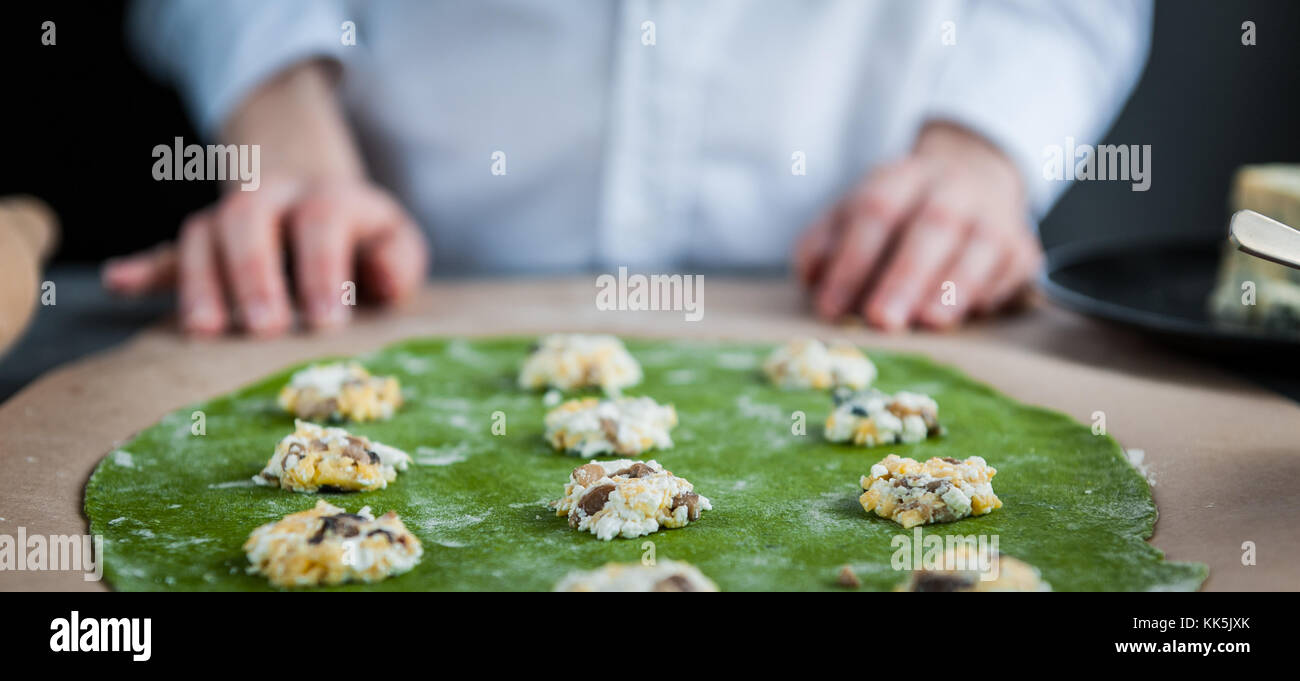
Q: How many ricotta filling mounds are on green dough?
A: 11